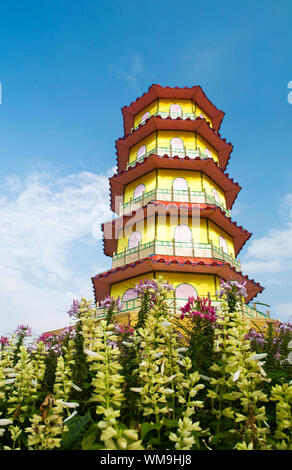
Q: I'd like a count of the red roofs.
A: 5